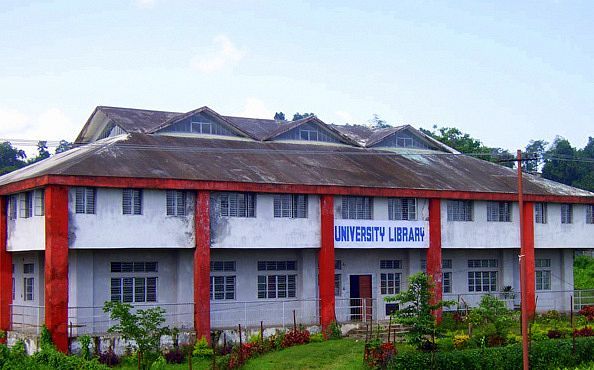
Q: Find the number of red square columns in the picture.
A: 6